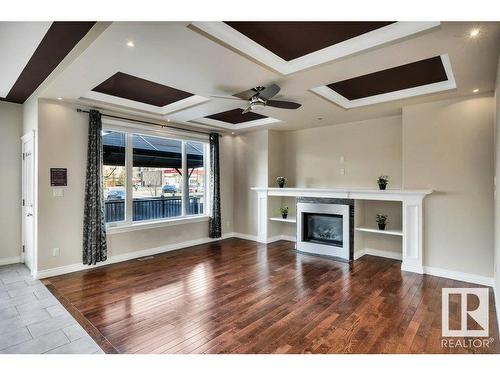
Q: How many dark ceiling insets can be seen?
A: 4